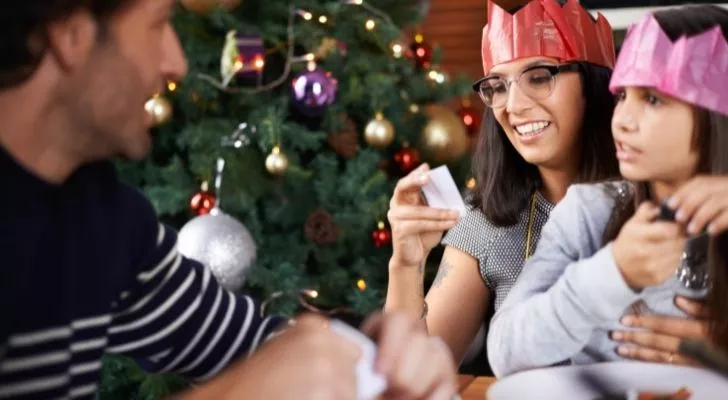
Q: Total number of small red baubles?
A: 5